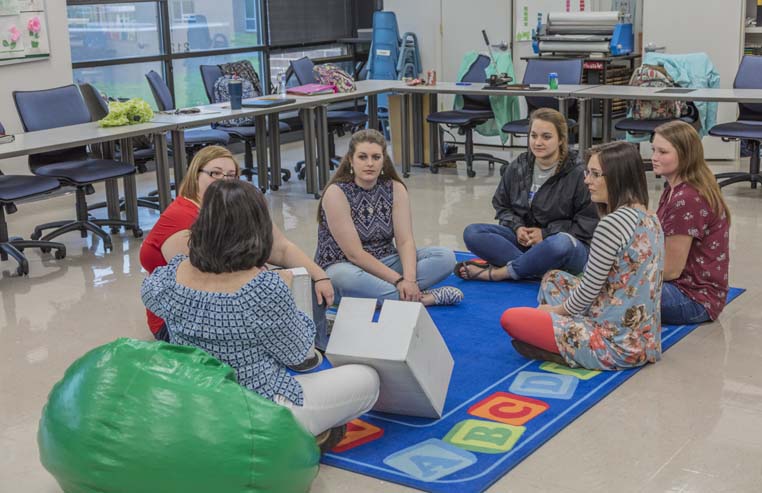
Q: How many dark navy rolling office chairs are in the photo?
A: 10